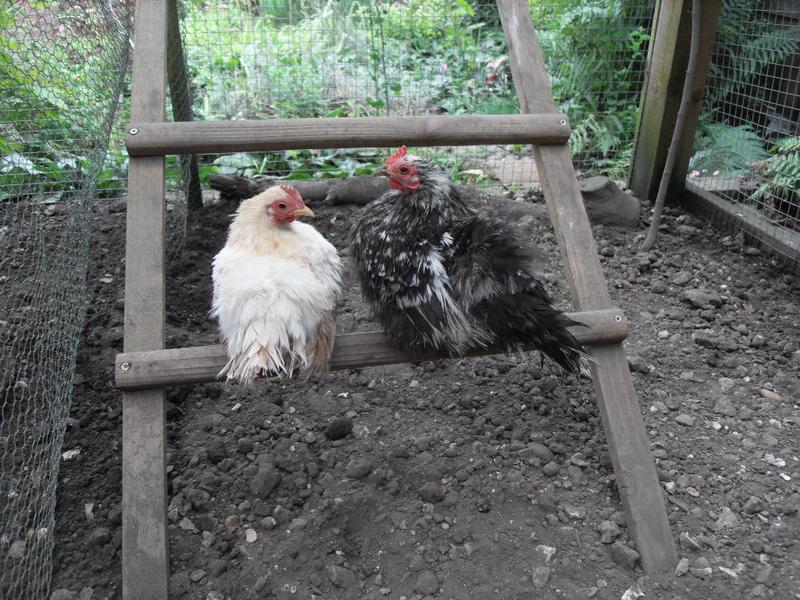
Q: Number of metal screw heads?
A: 4